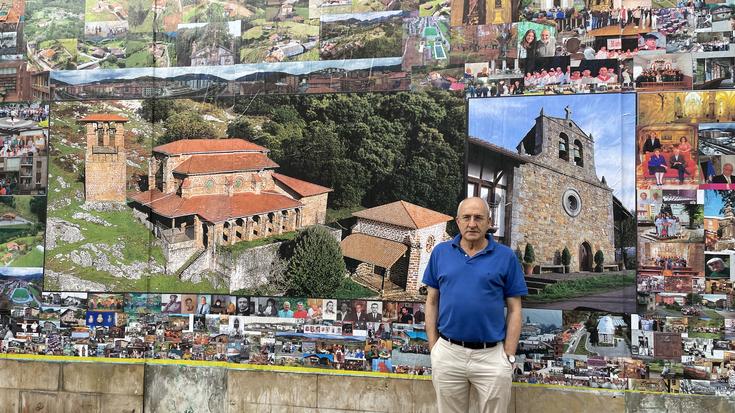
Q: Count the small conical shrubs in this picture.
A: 3